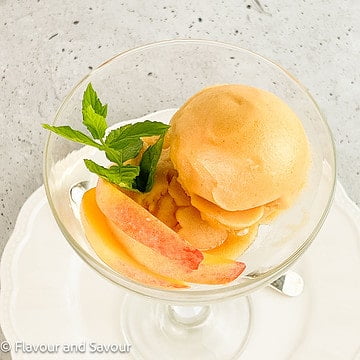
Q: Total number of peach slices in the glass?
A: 3